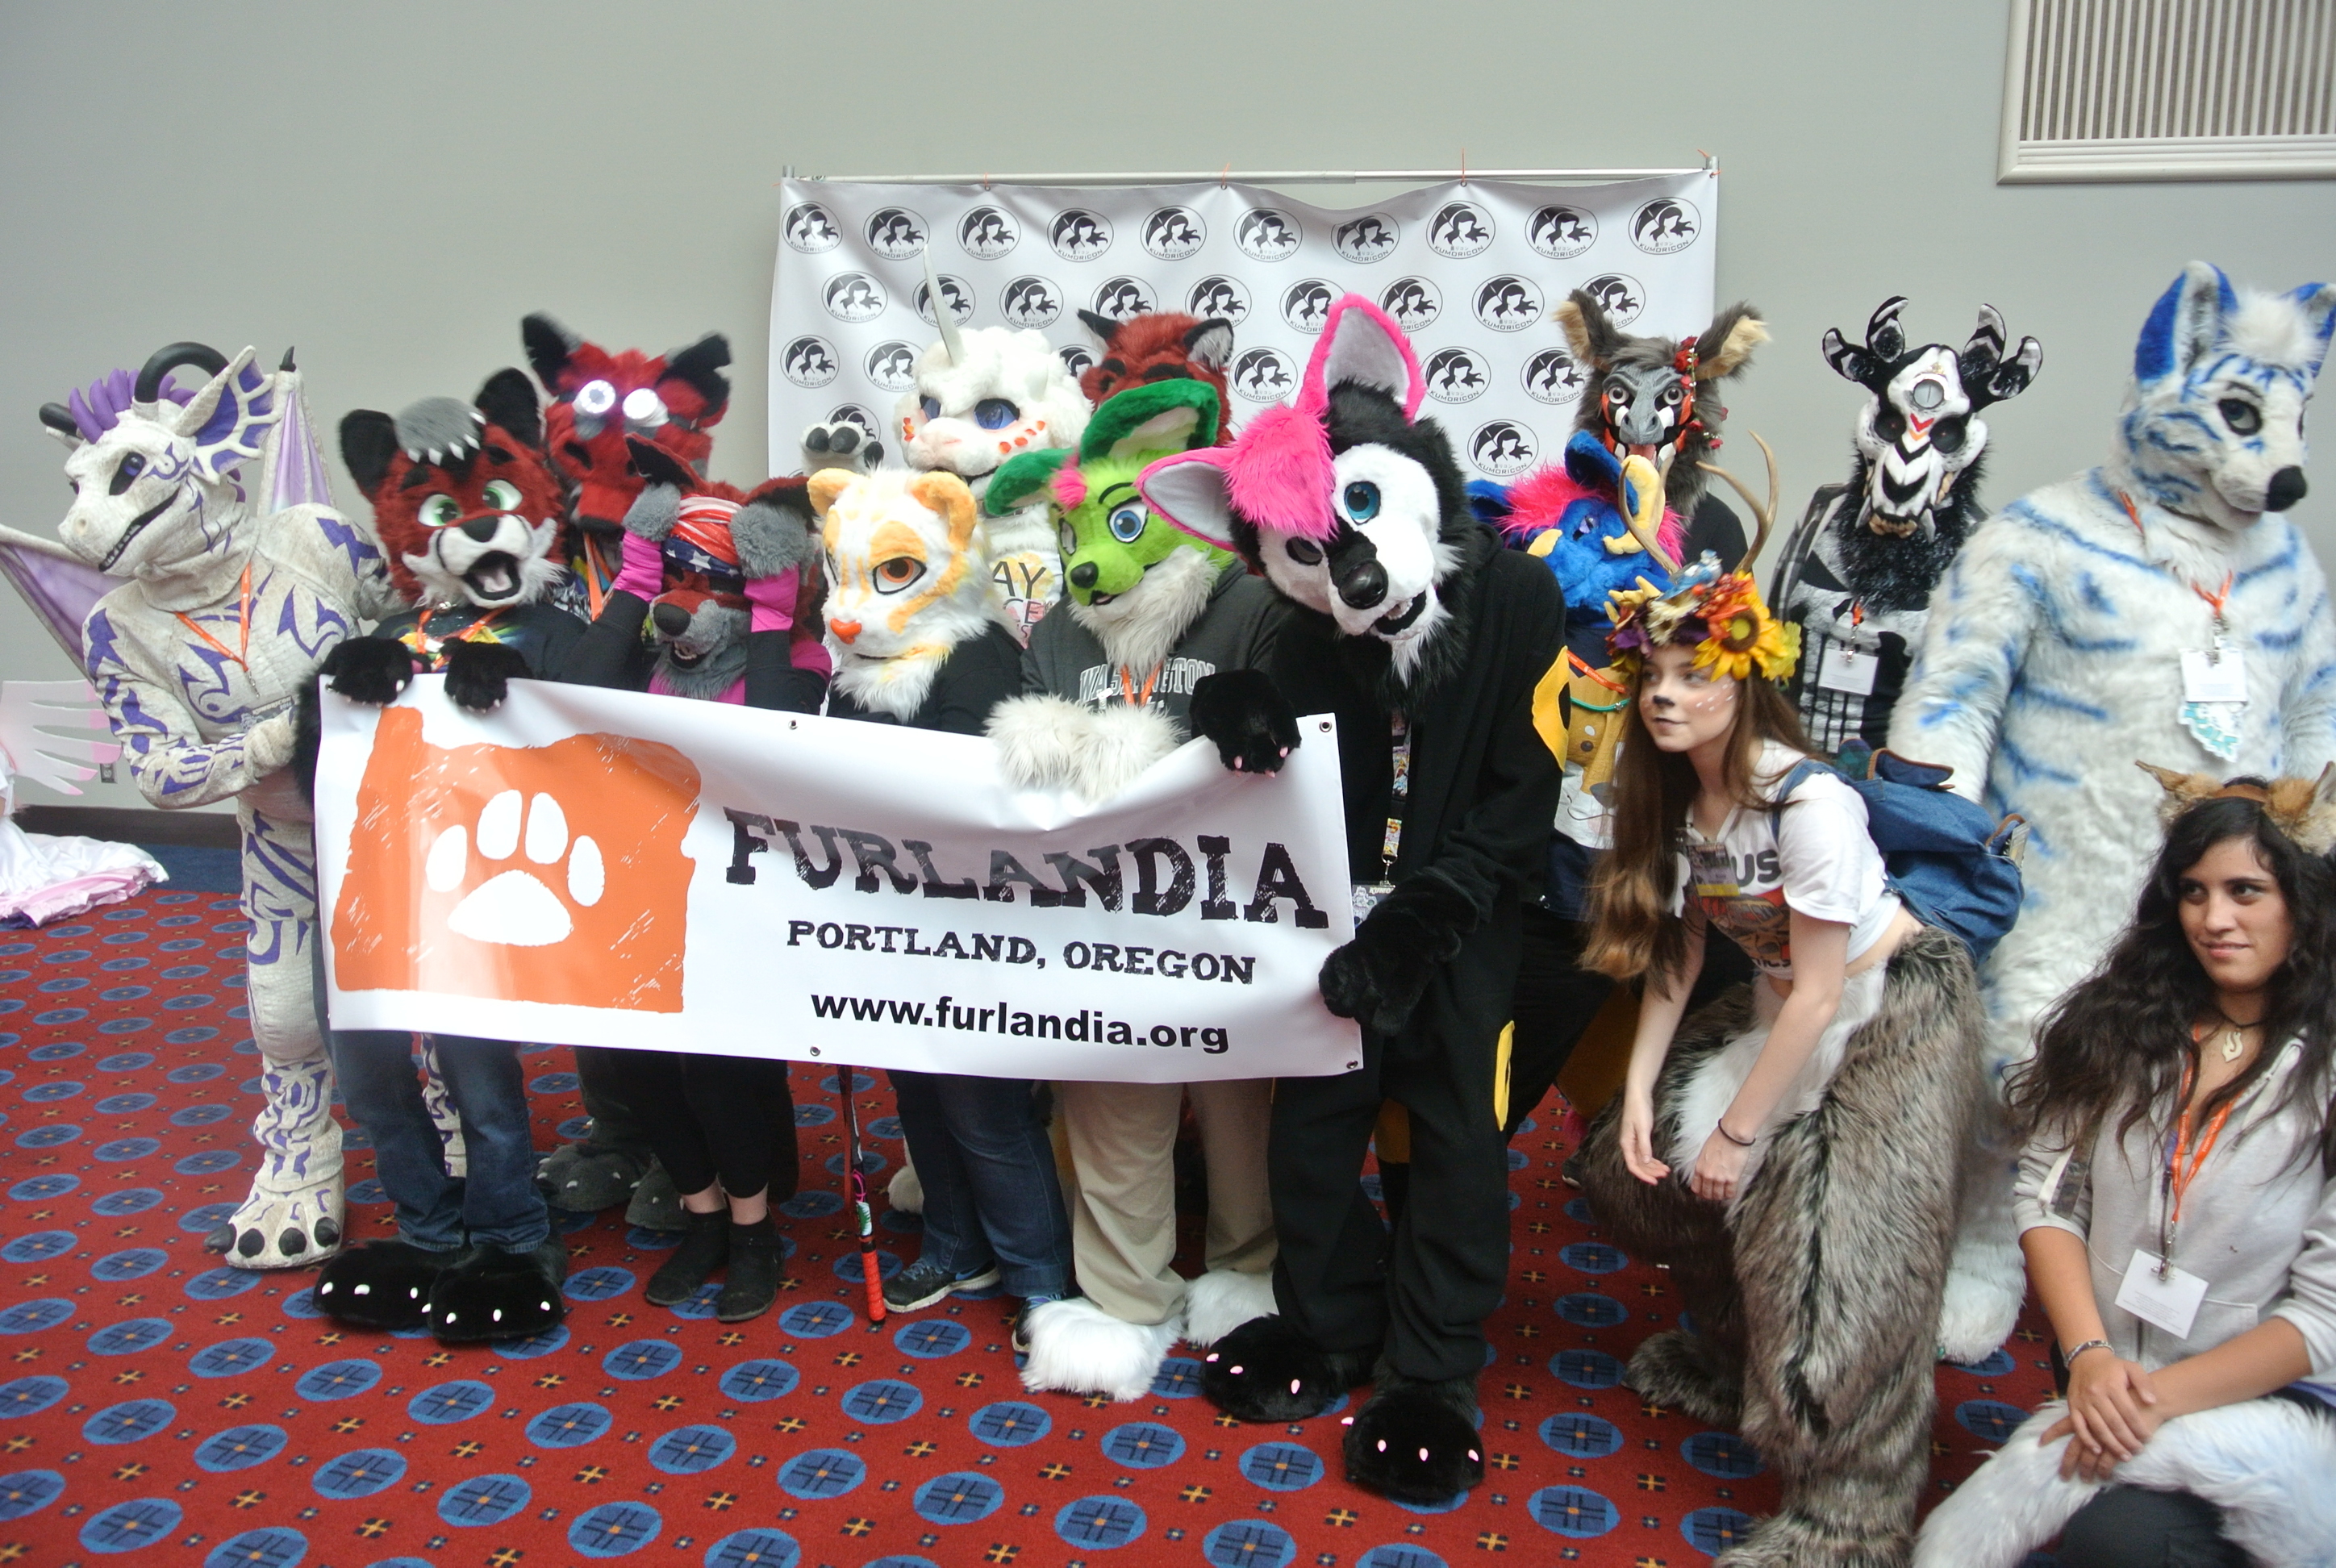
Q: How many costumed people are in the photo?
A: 15